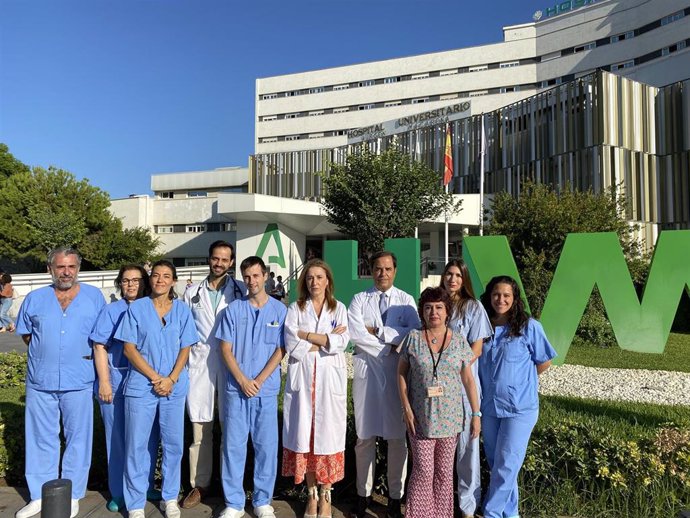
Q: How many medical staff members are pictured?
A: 10